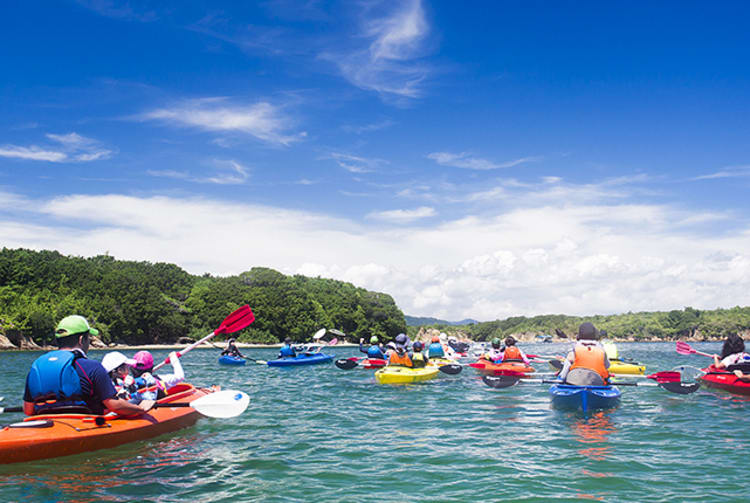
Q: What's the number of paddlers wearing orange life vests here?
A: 3